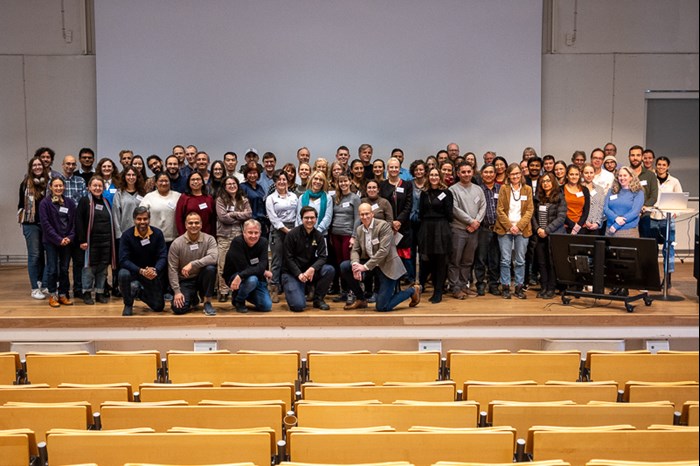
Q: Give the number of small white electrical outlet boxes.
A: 3